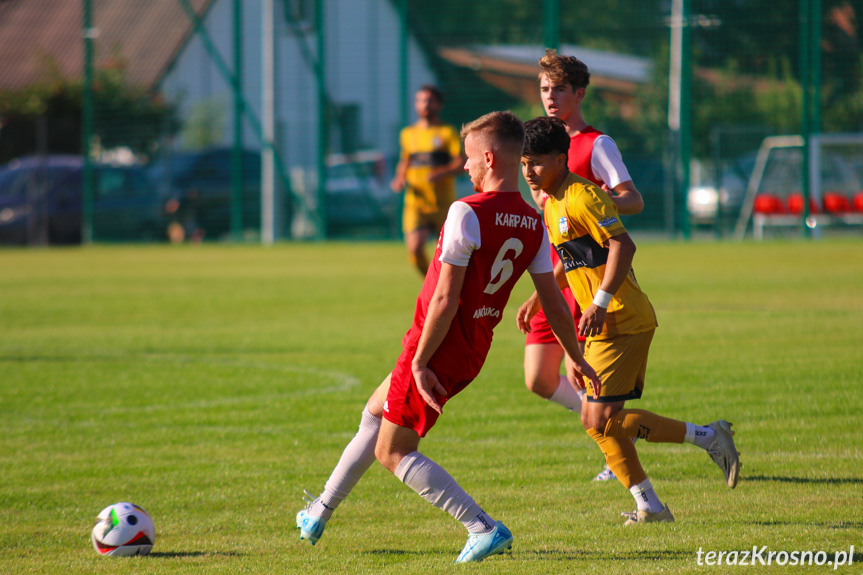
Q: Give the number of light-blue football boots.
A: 2